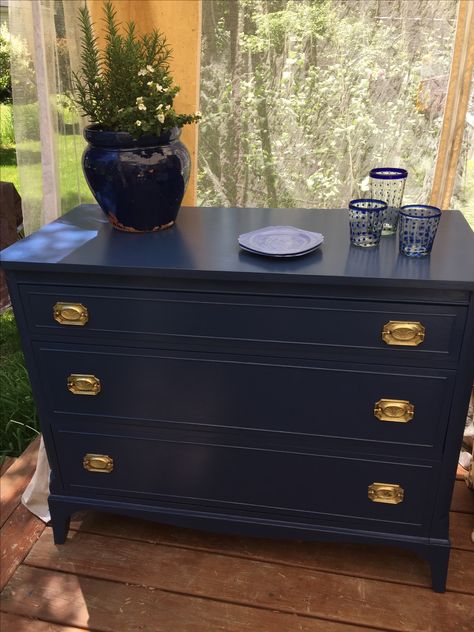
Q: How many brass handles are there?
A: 6